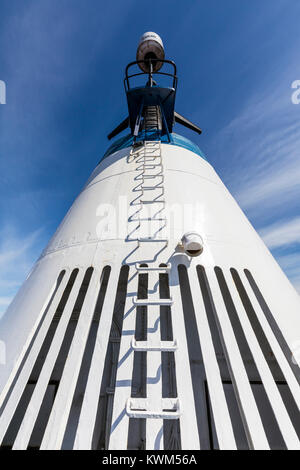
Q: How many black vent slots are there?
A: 12